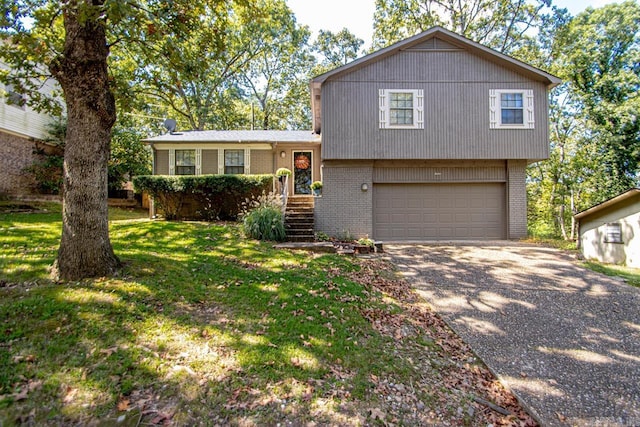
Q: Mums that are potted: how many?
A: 2